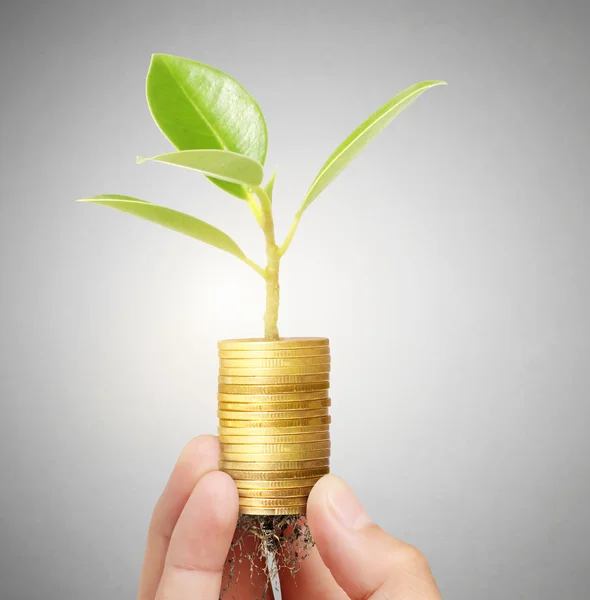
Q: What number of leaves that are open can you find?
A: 4